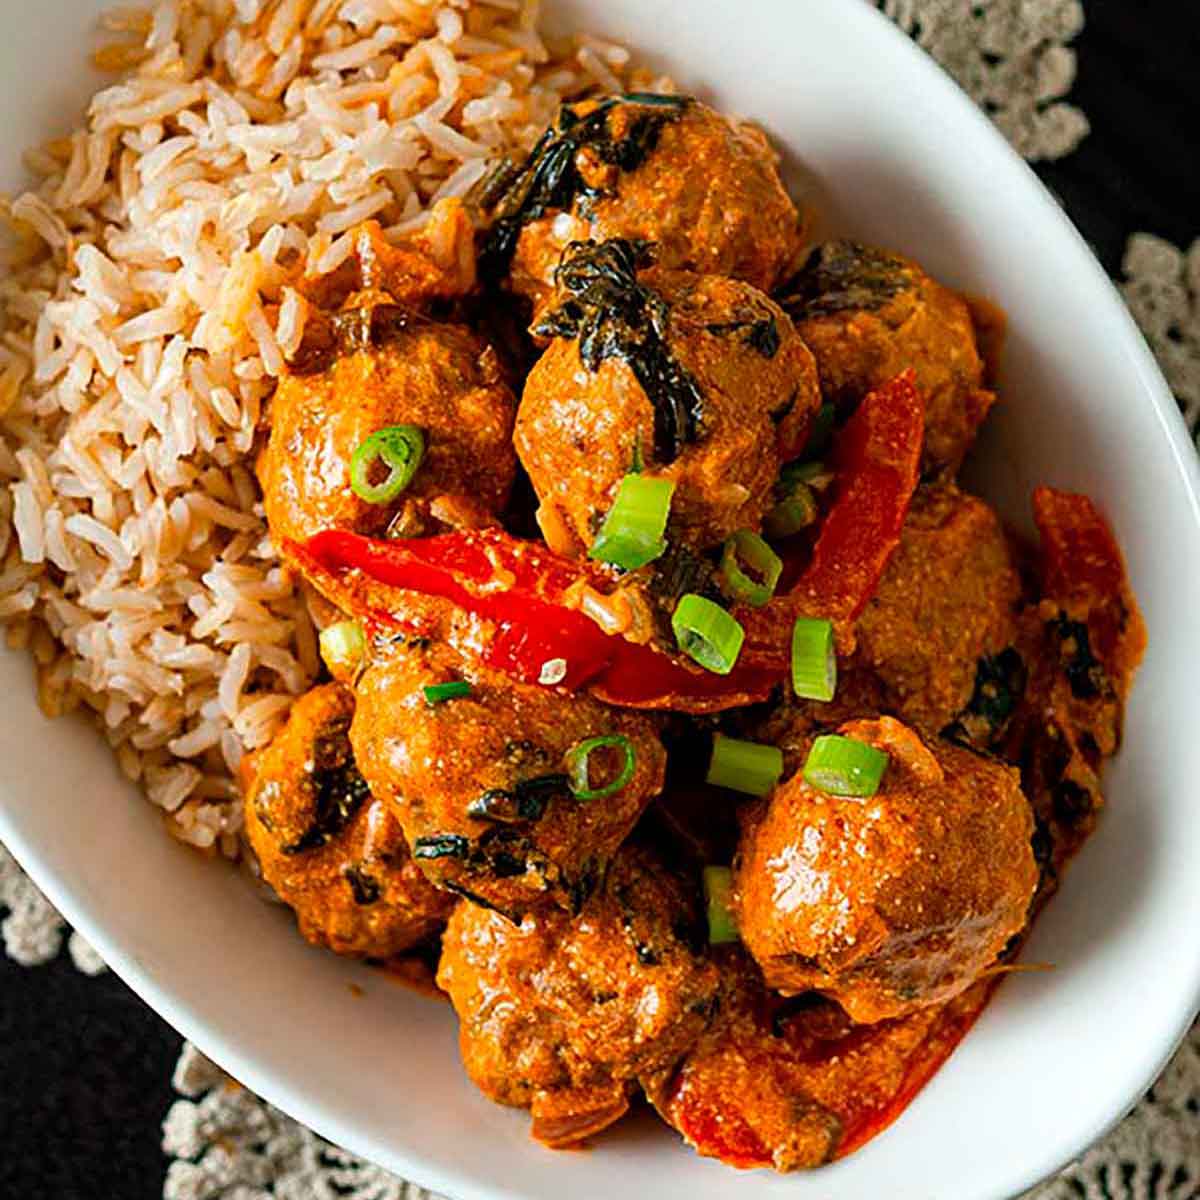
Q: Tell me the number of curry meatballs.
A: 9